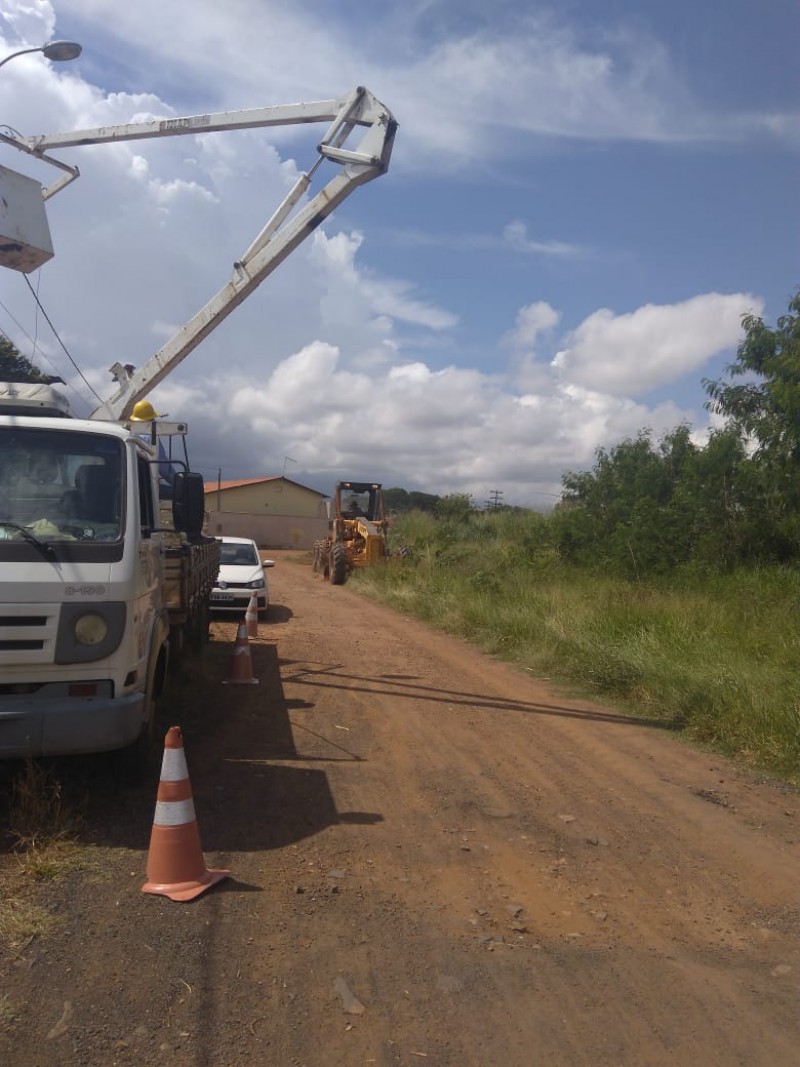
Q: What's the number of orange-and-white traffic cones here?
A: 3